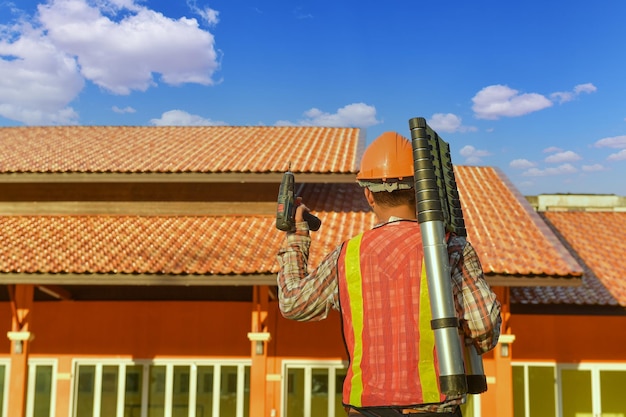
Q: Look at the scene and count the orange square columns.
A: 3